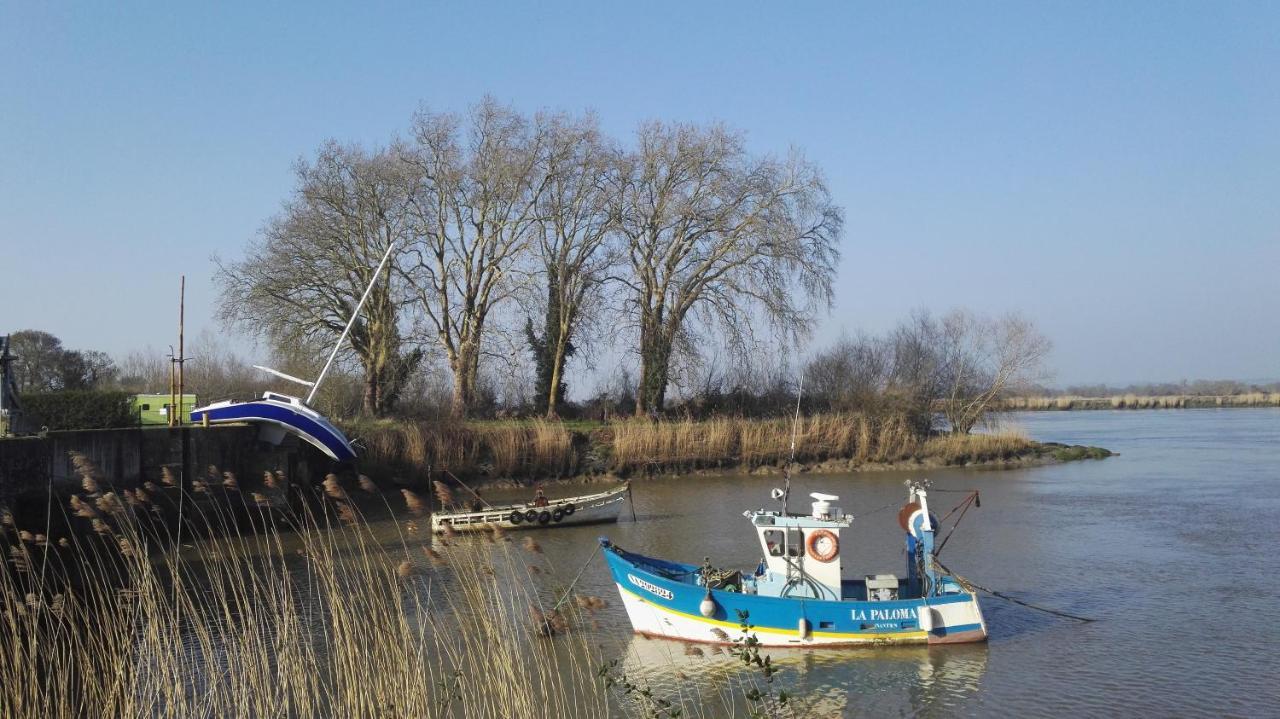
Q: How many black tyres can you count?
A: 5